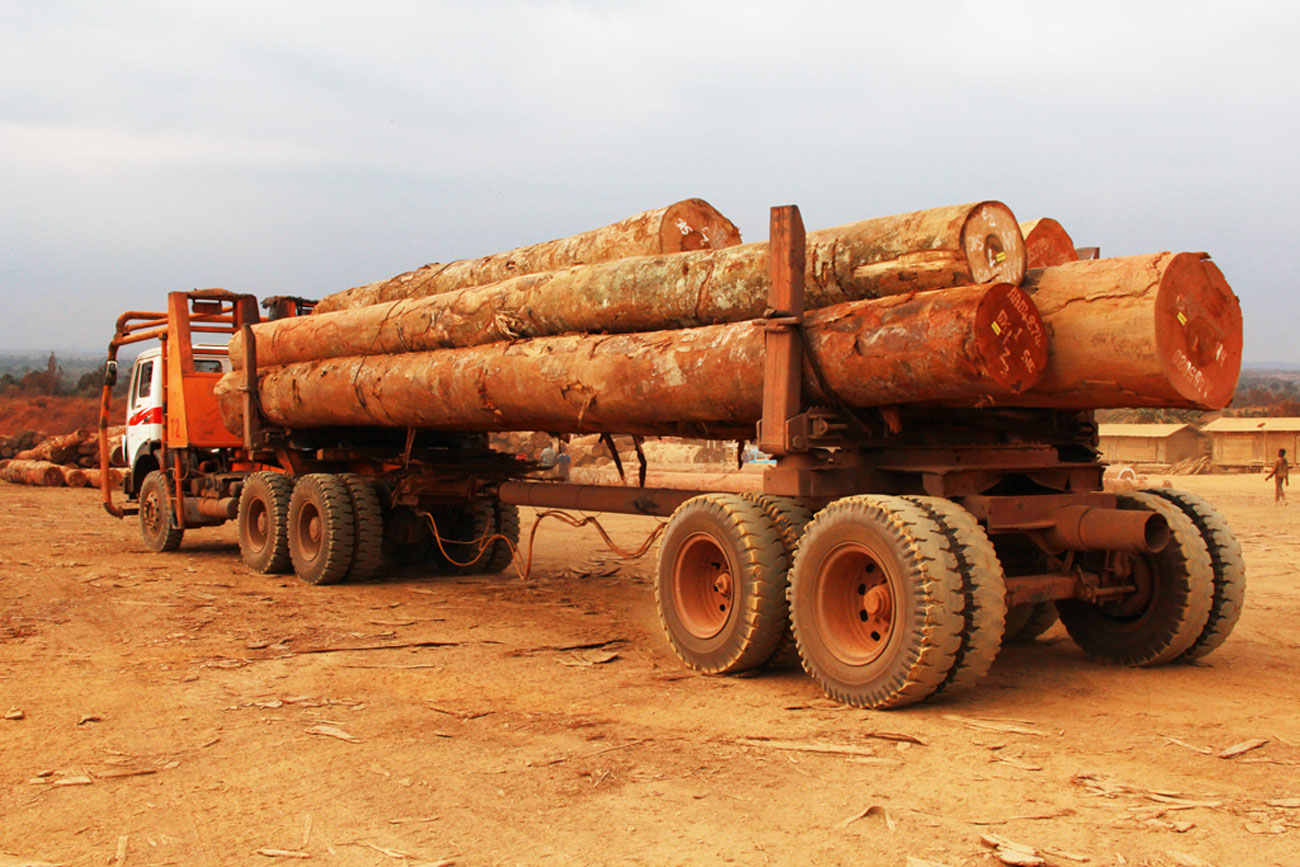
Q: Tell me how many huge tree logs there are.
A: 5